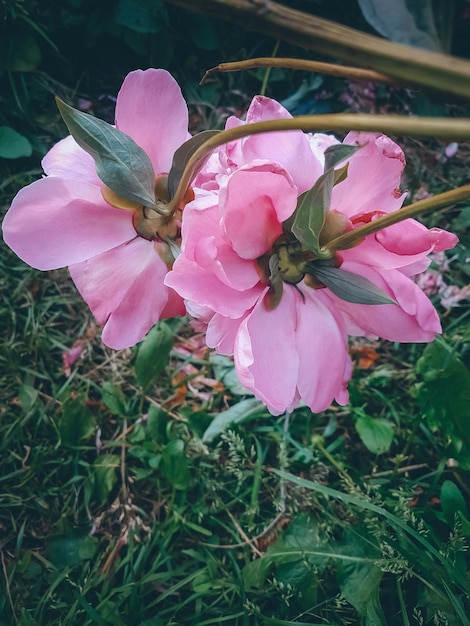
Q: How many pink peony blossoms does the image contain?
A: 2